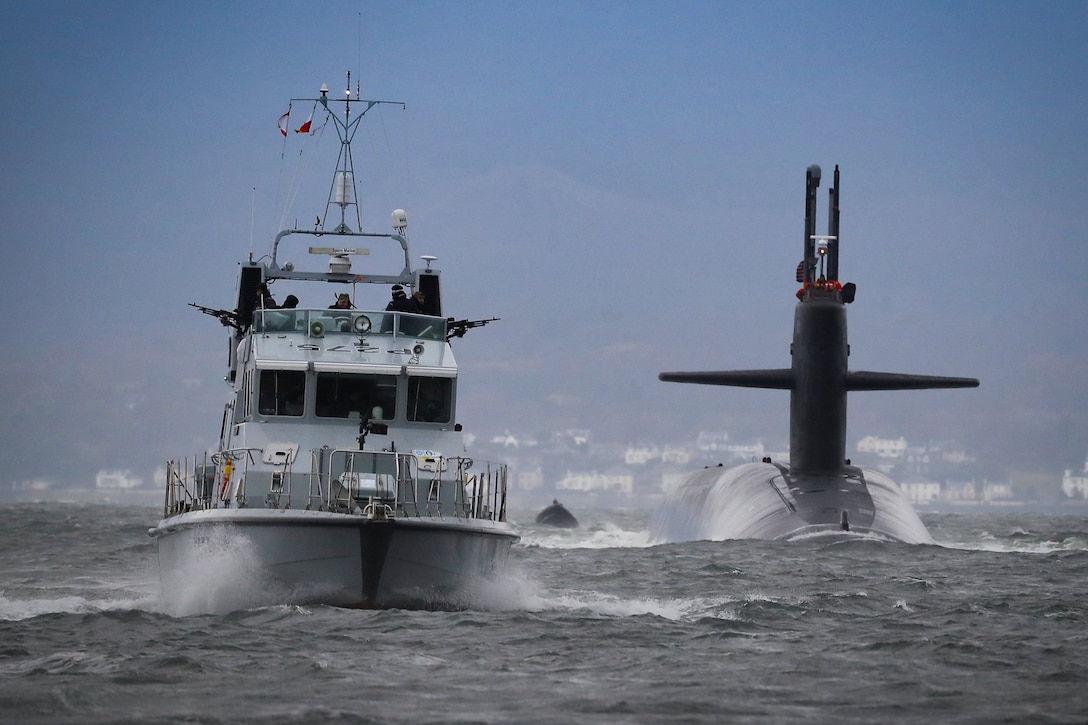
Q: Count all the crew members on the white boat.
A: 5